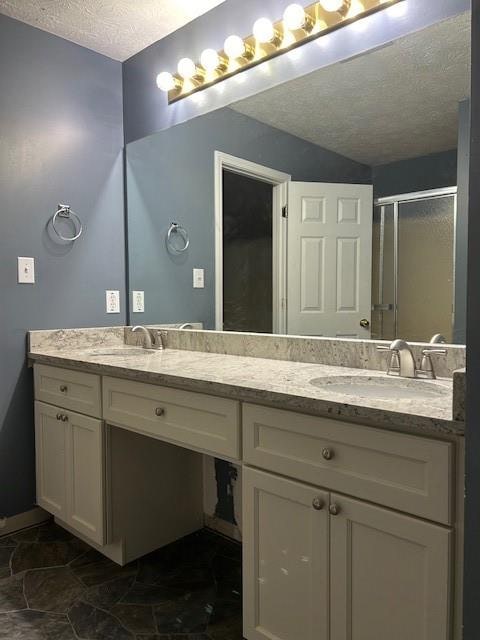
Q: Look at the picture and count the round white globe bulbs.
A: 7